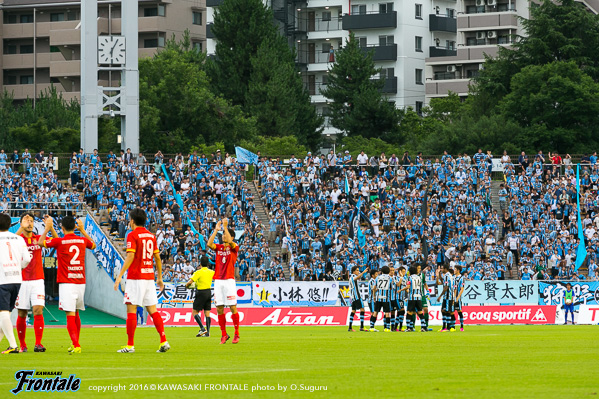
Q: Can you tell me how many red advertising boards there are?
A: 3